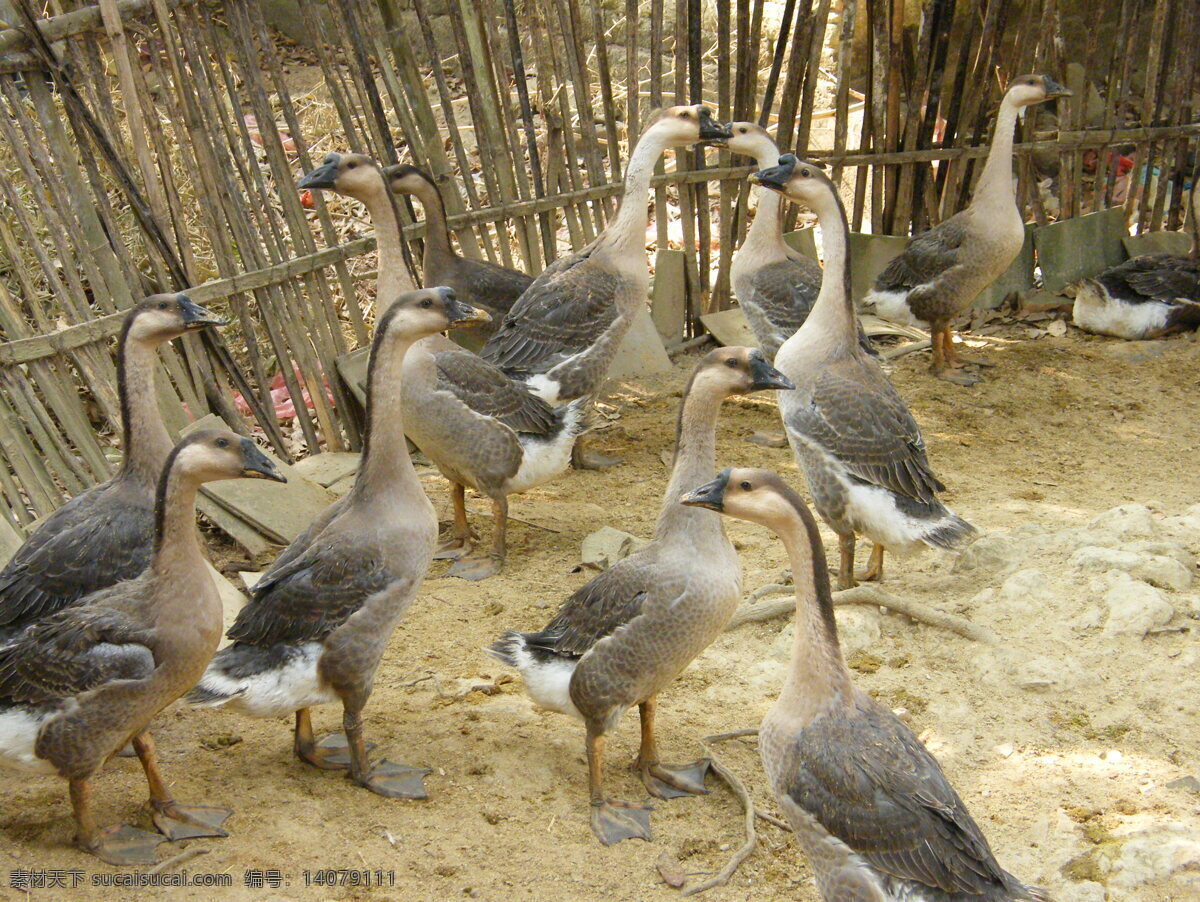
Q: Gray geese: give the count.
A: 12